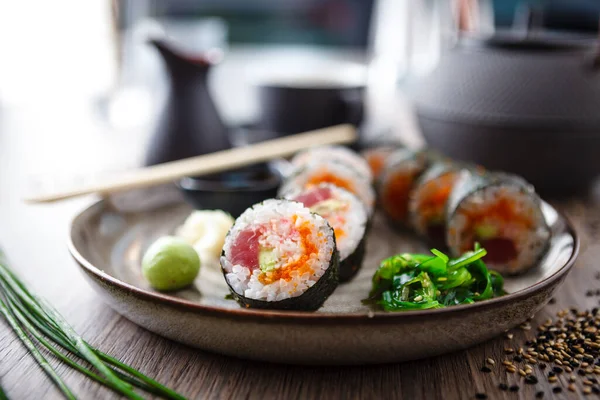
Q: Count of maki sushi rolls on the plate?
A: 8